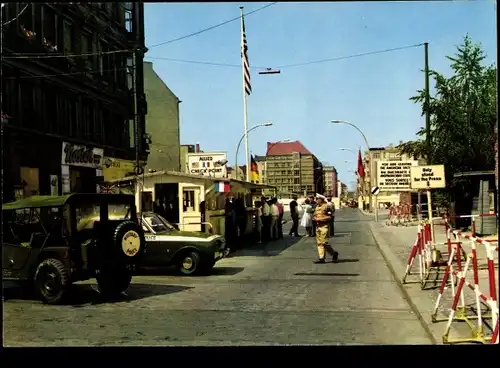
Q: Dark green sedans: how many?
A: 1